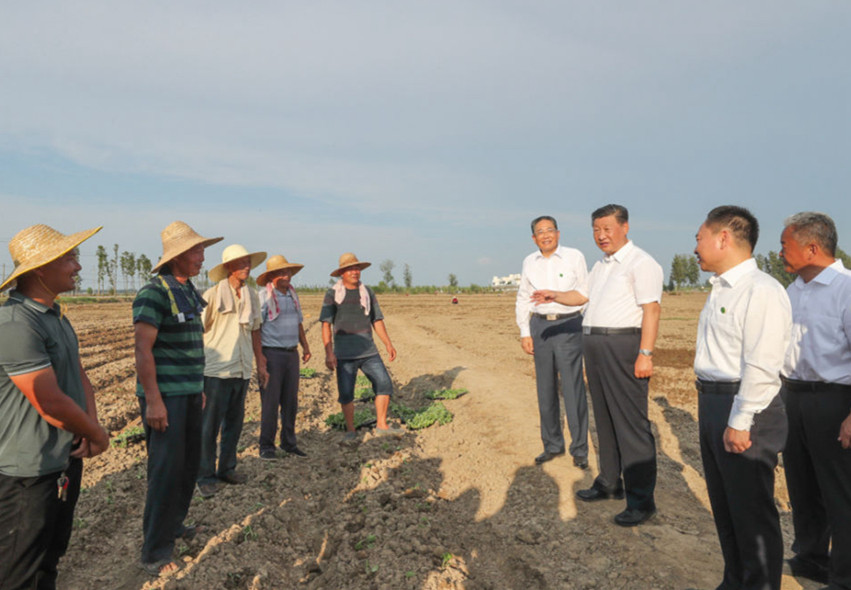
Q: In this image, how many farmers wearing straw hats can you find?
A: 5